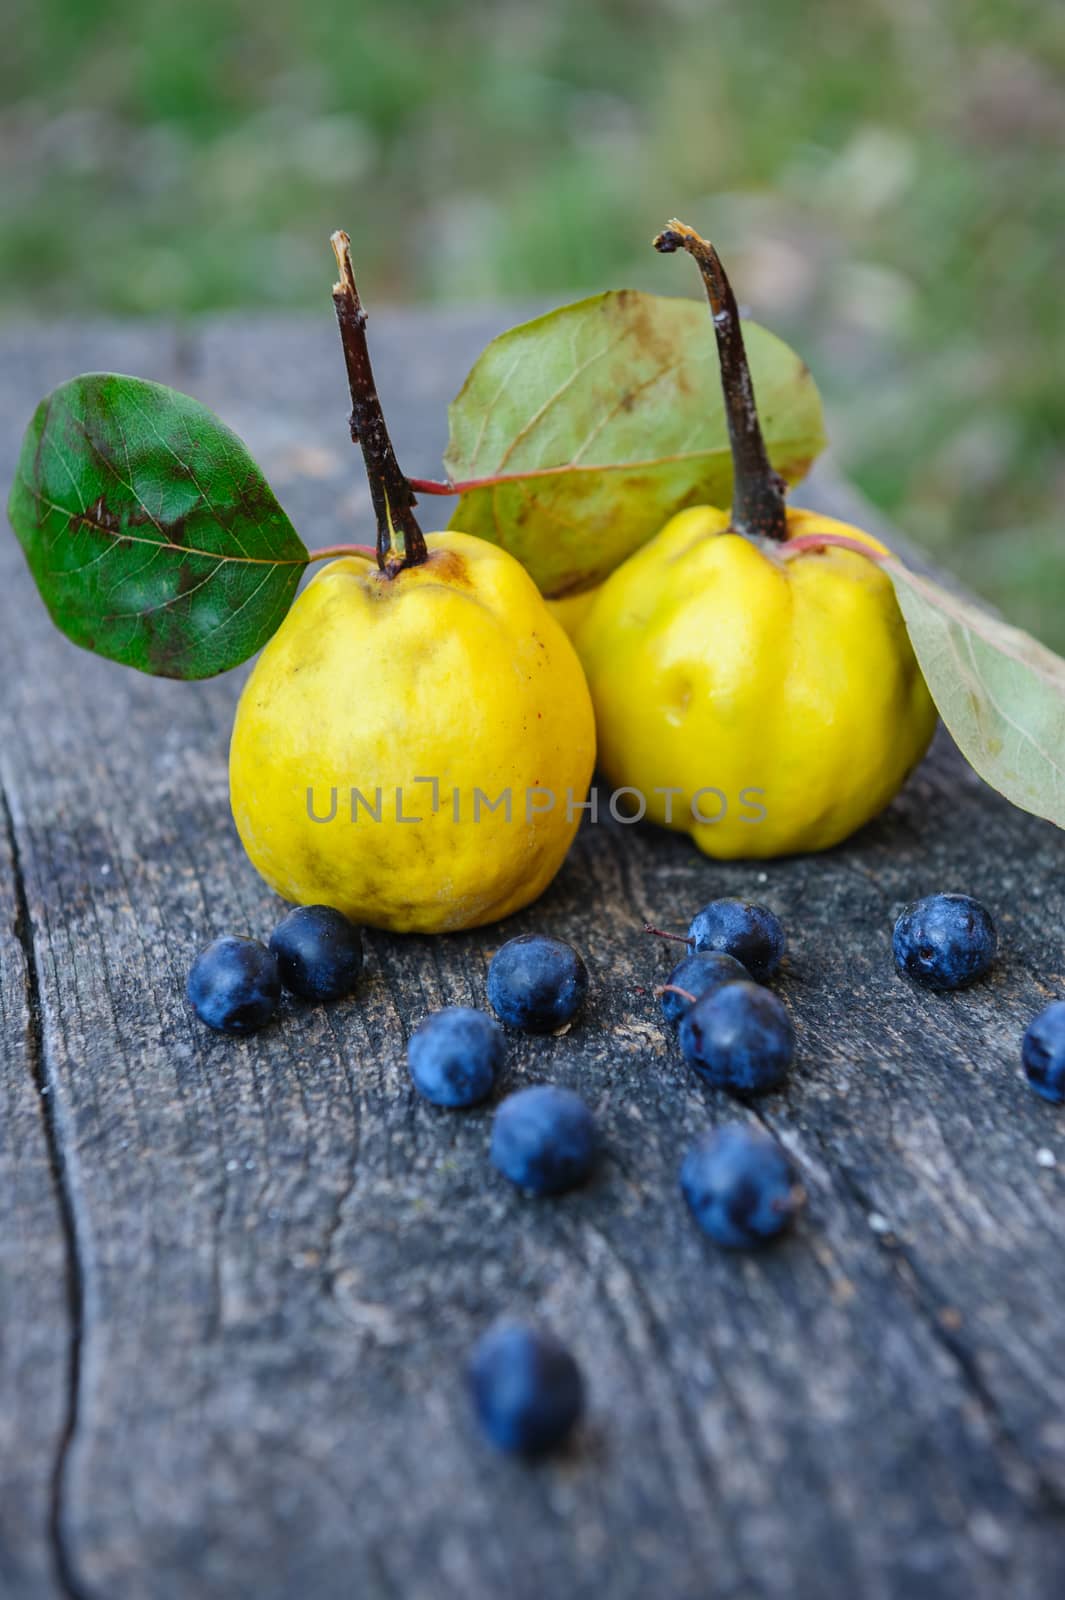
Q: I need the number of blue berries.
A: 12